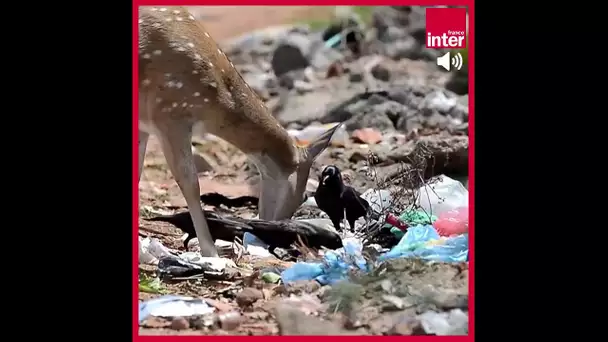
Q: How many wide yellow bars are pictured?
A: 0